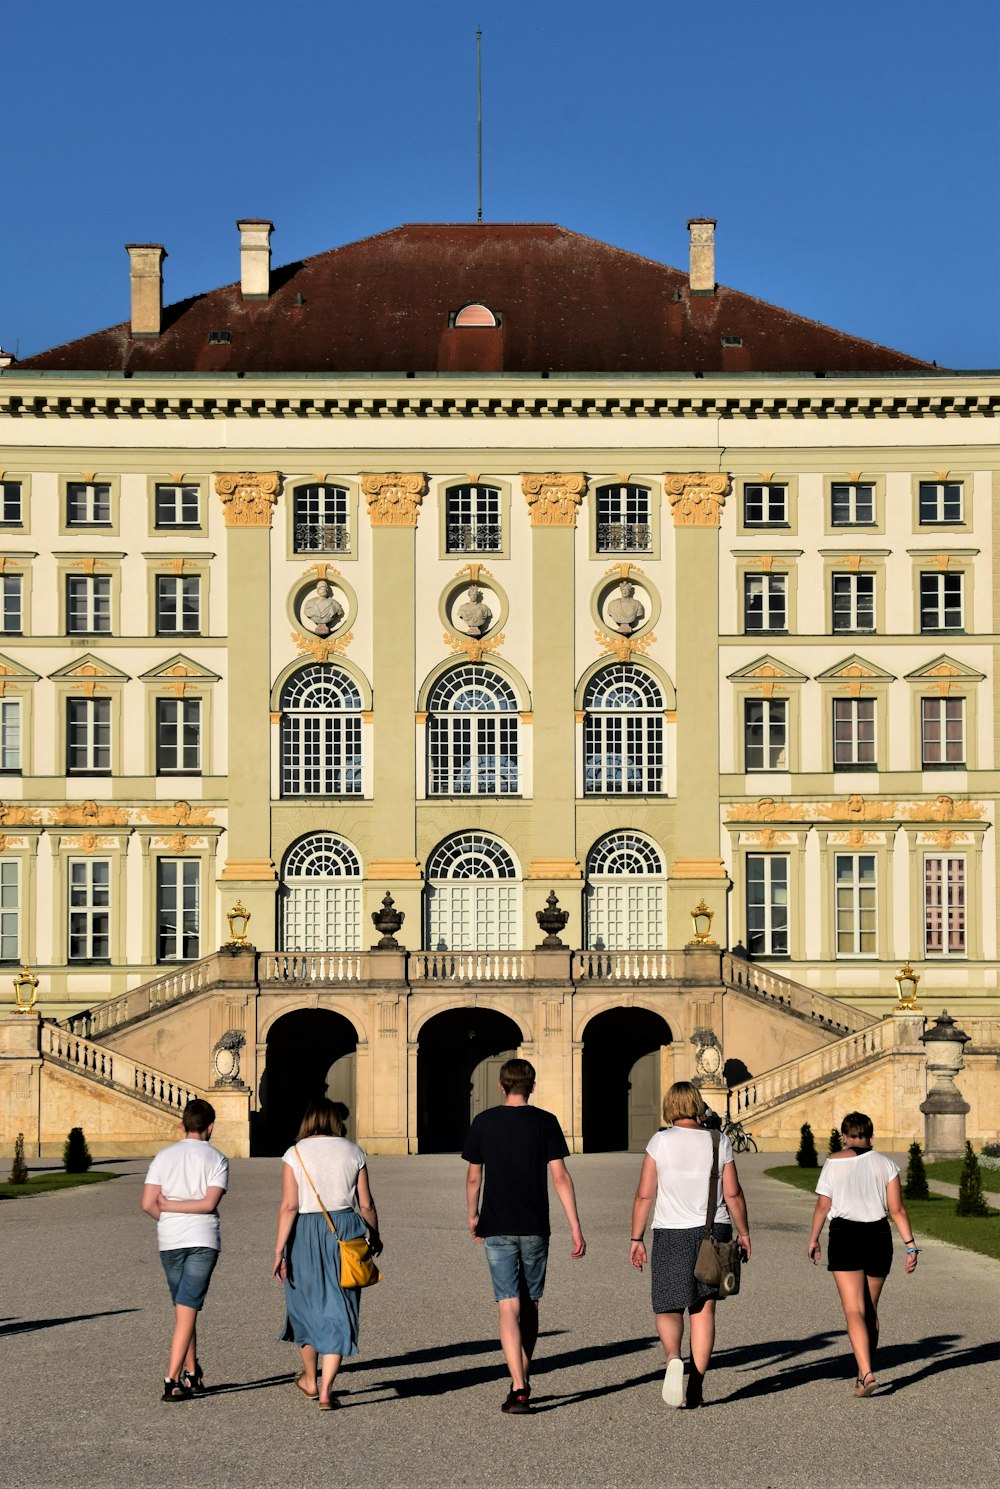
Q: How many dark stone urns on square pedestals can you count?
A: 2